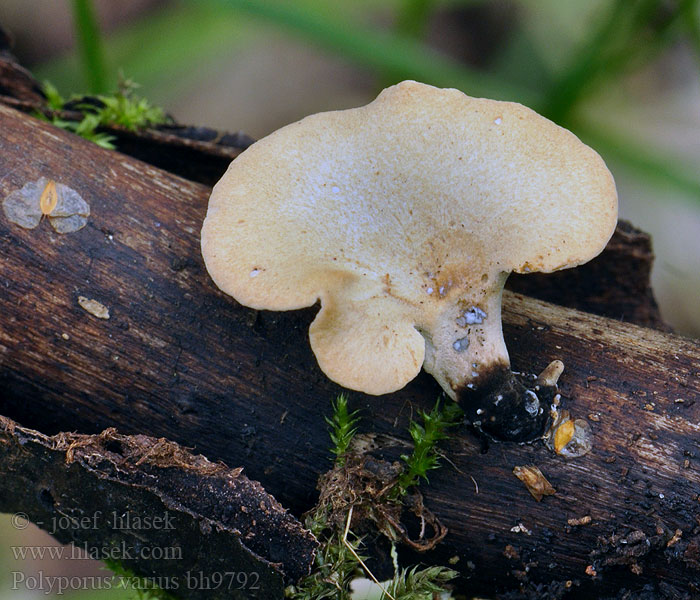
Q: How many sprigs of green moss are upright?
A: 2